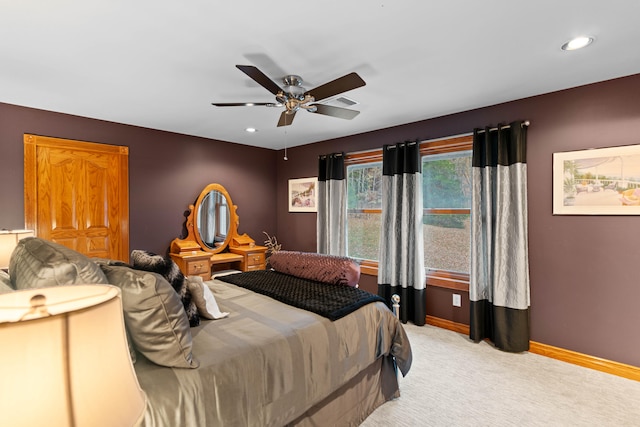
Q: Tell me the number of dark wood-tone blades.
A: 5